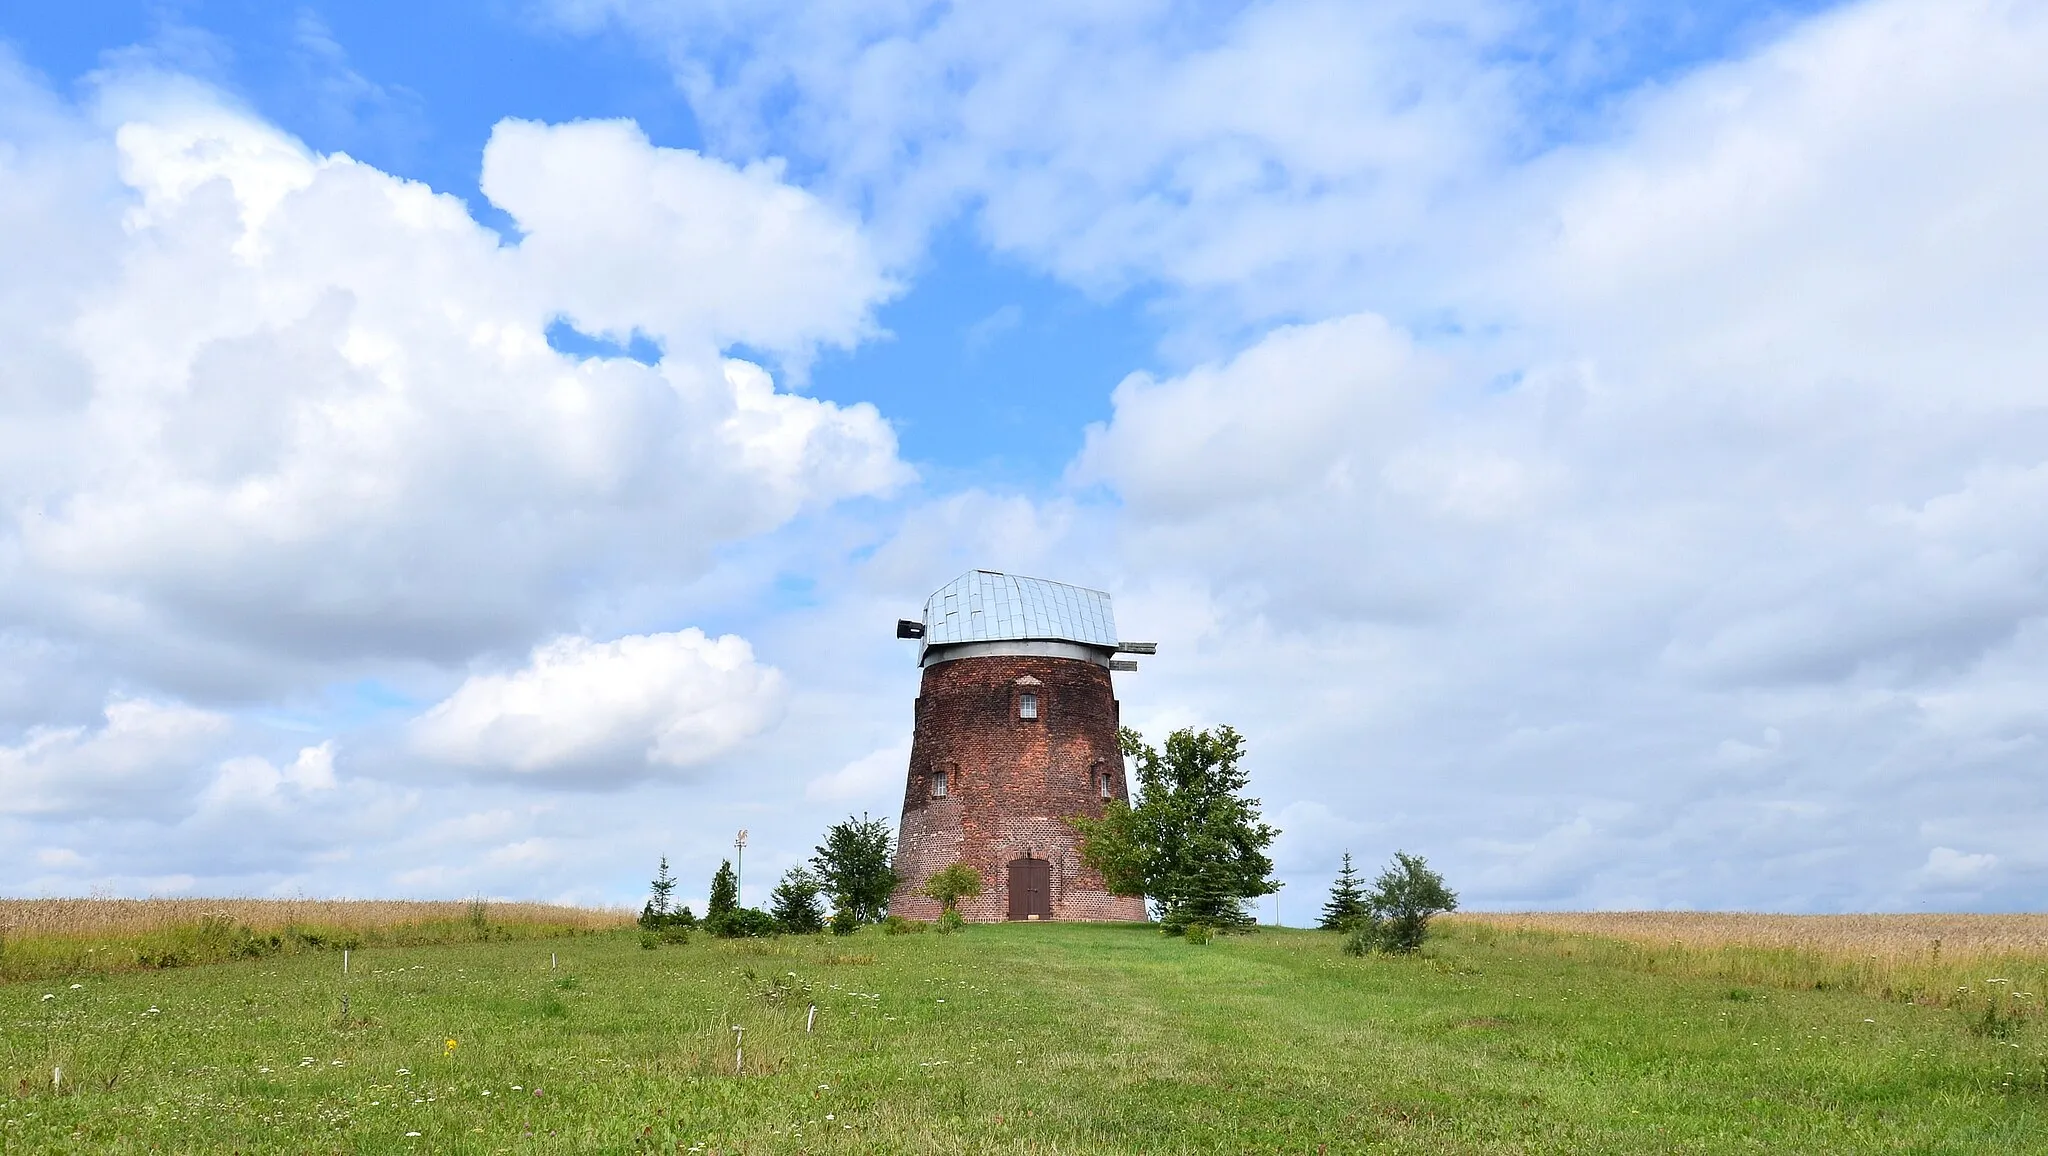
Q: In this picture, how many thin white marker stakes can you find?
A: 5